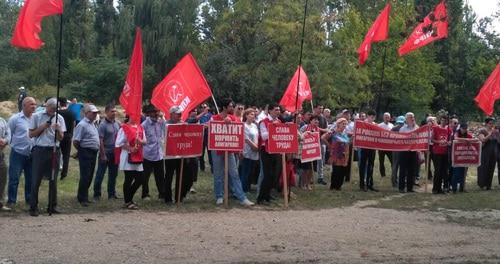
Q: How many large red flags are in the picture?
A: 7